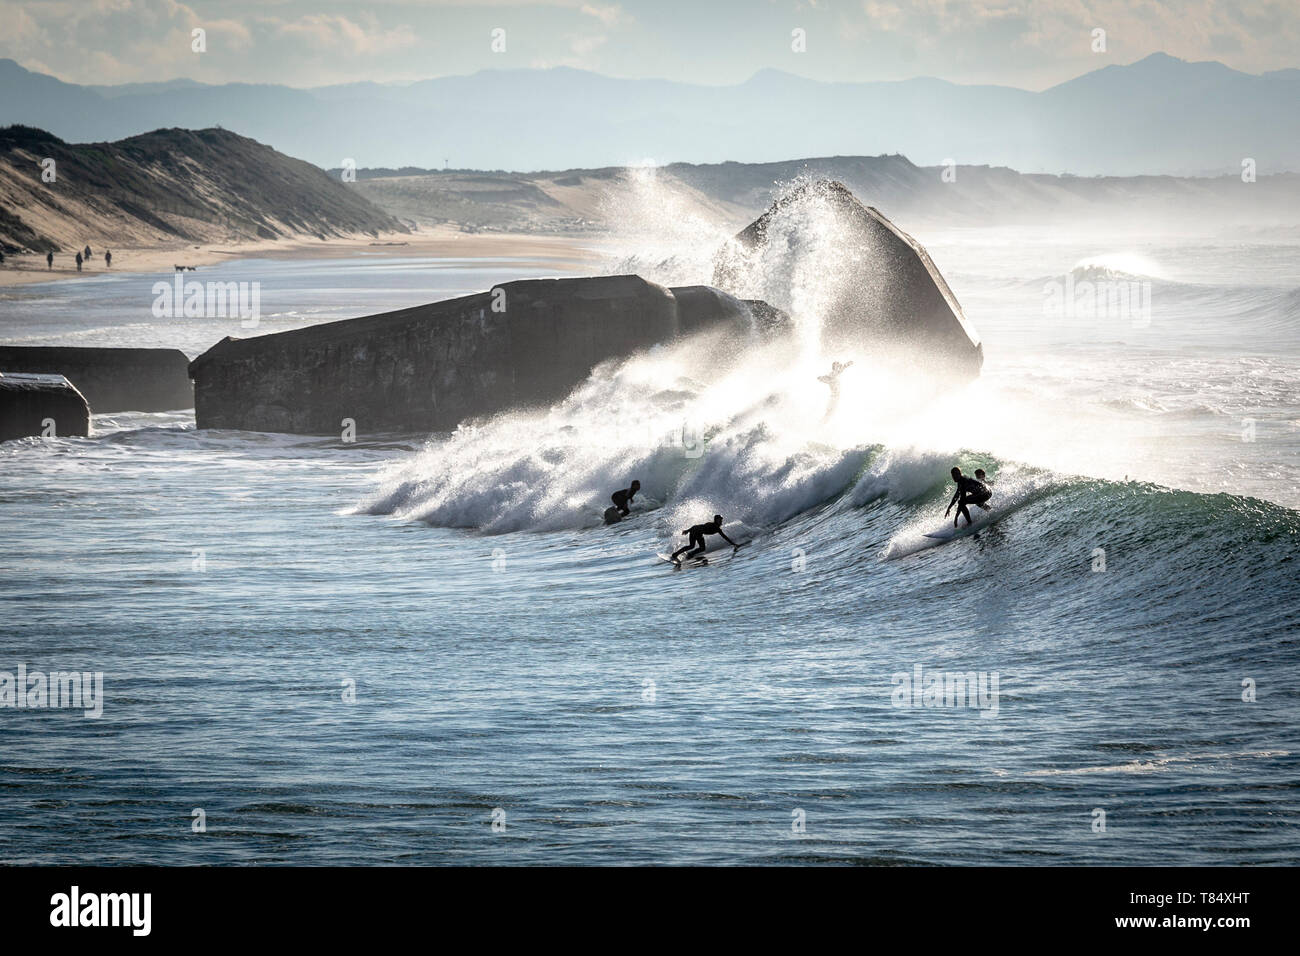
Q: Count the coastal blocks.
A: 4